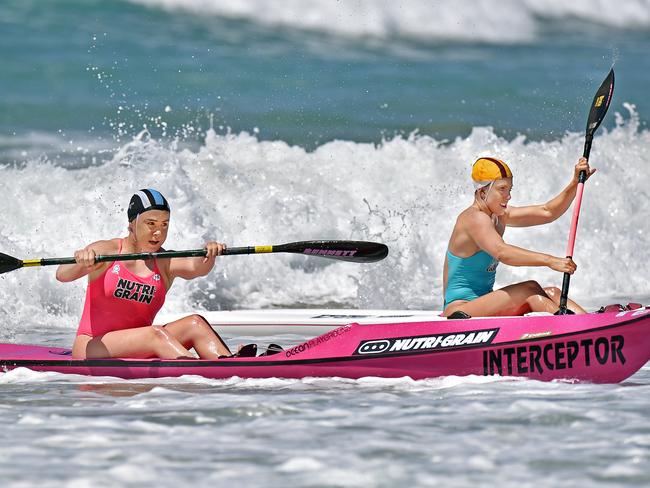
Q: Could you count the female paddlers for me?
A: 2